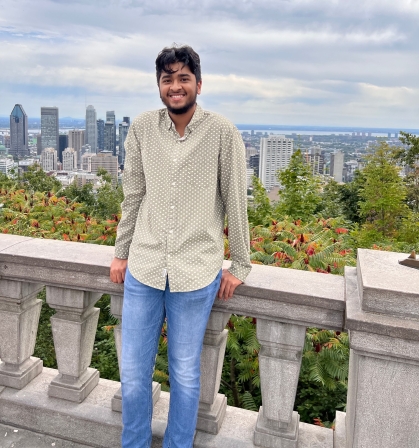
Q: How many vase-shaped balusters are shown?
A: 5